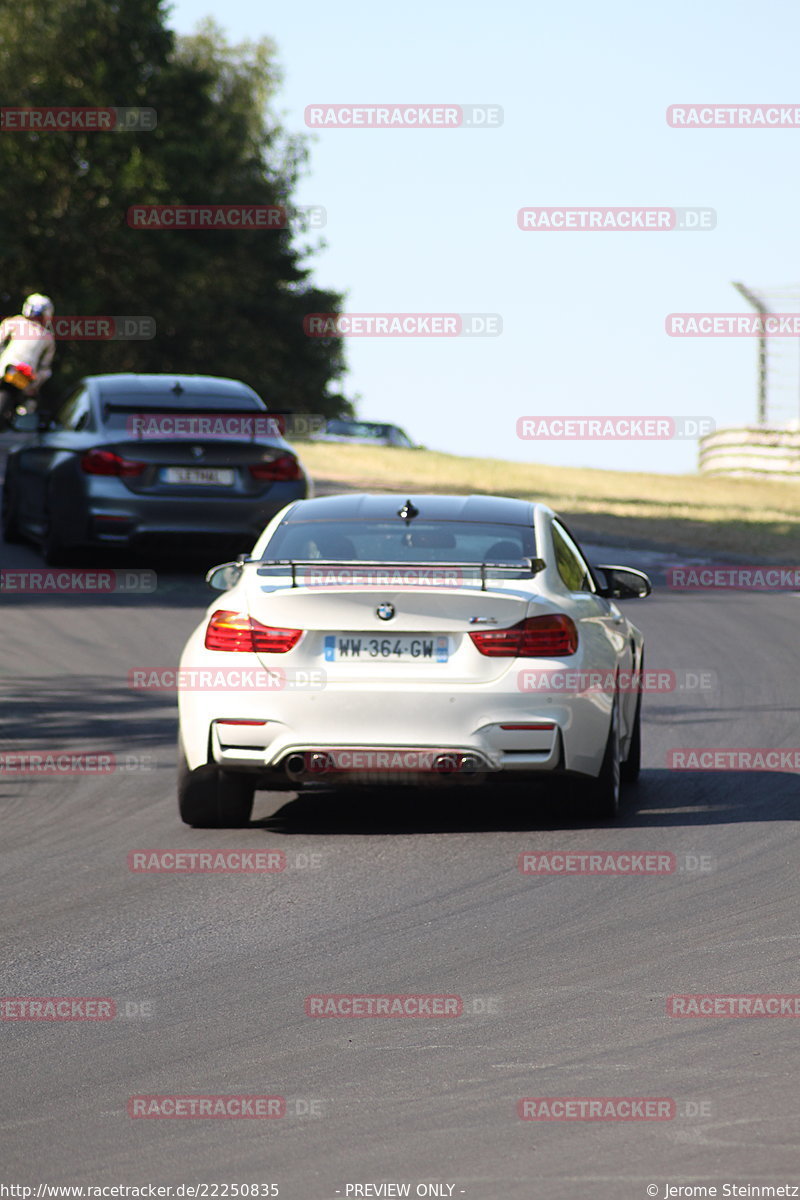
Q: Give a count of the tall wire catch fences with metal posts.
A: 1